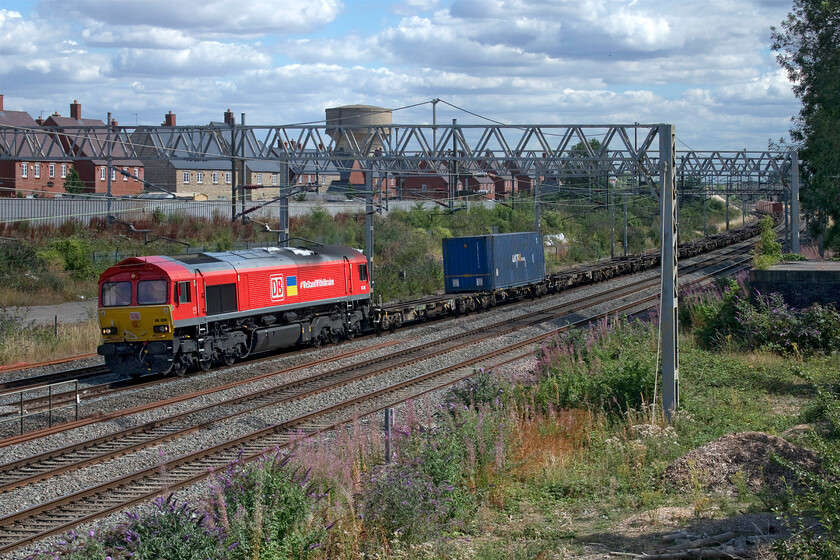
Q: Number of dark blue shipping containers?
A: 1